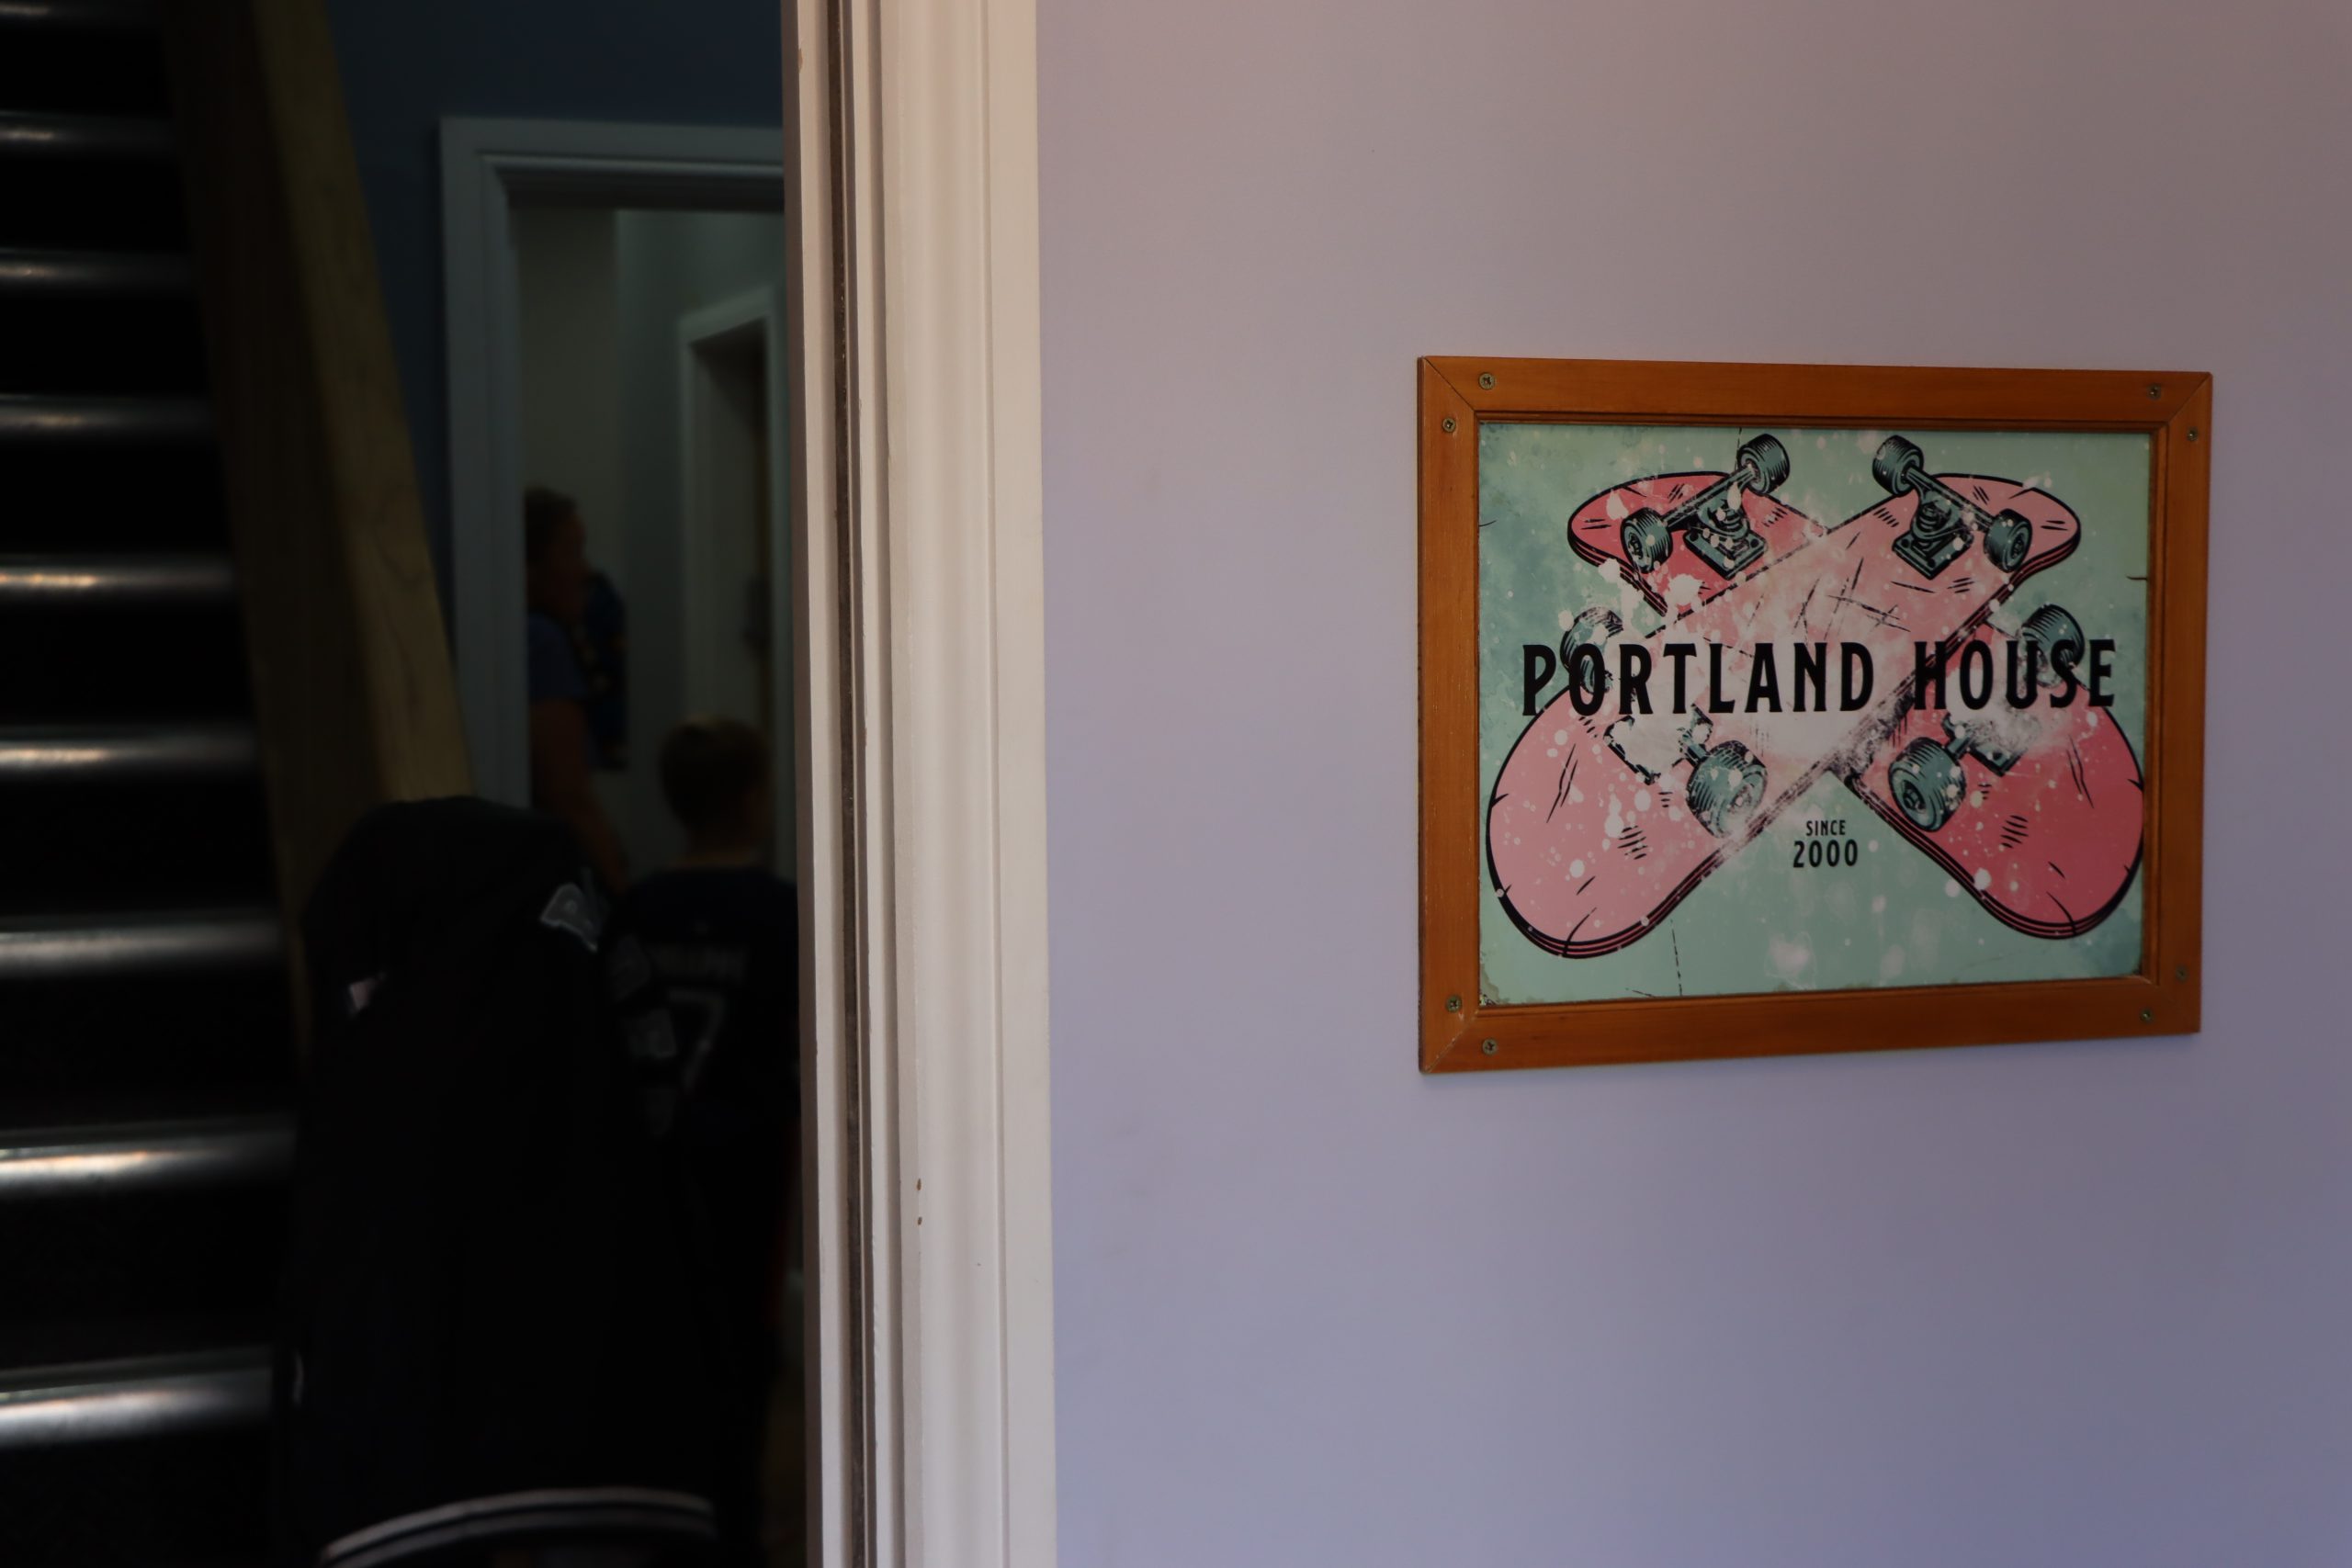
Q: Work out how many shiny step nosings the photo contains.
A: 9